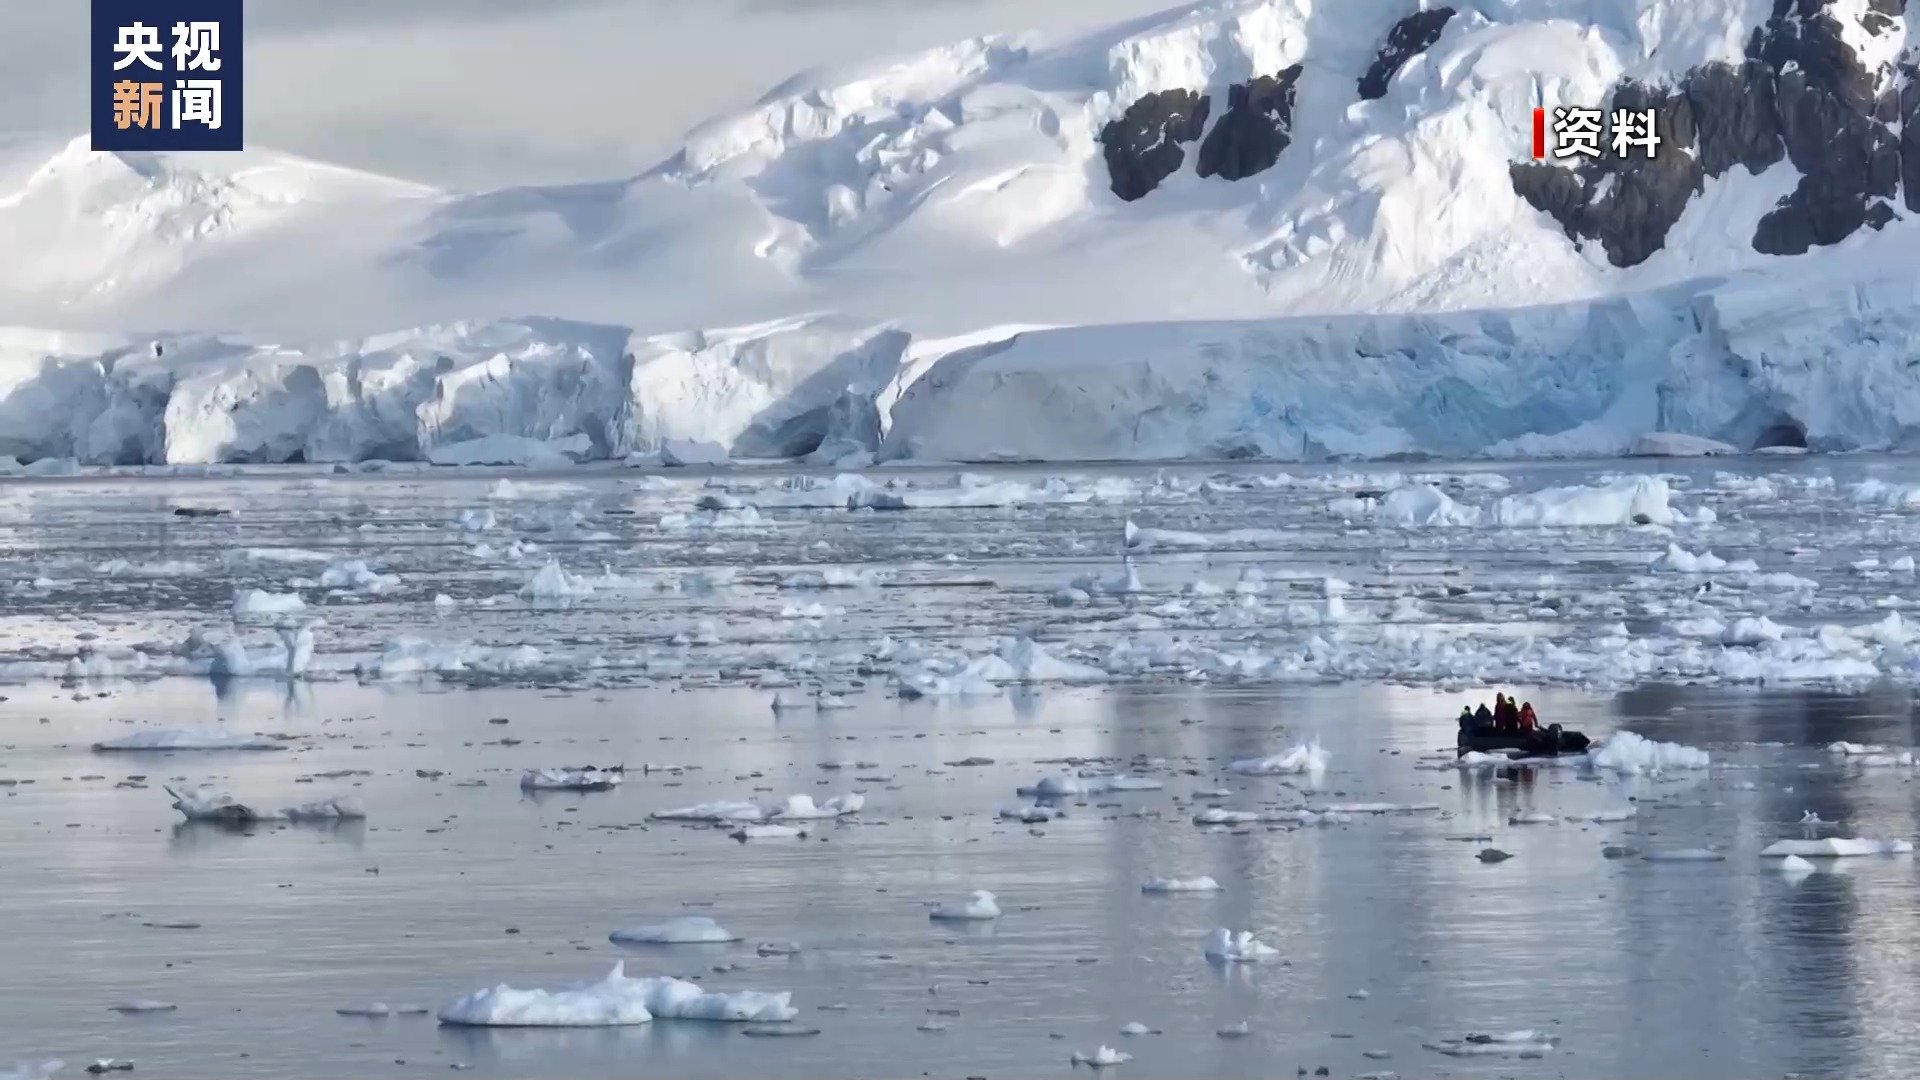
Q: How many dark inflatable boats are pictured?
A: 1